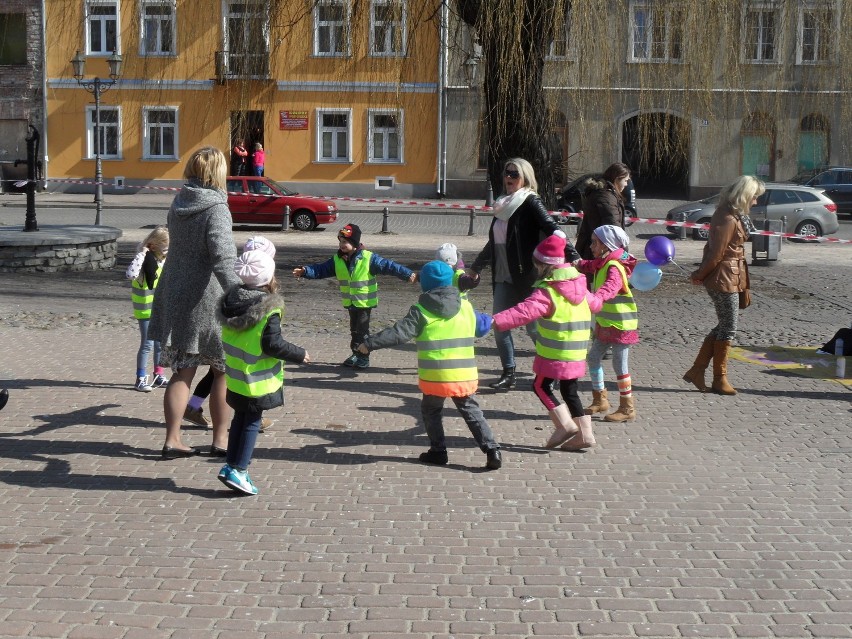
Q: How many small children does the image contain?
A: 8